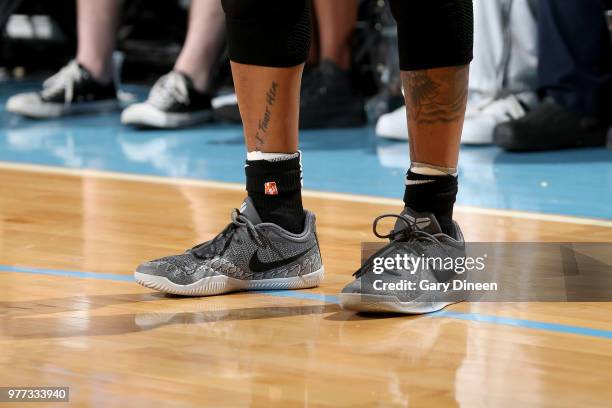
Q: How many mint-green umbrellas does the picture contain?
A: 0